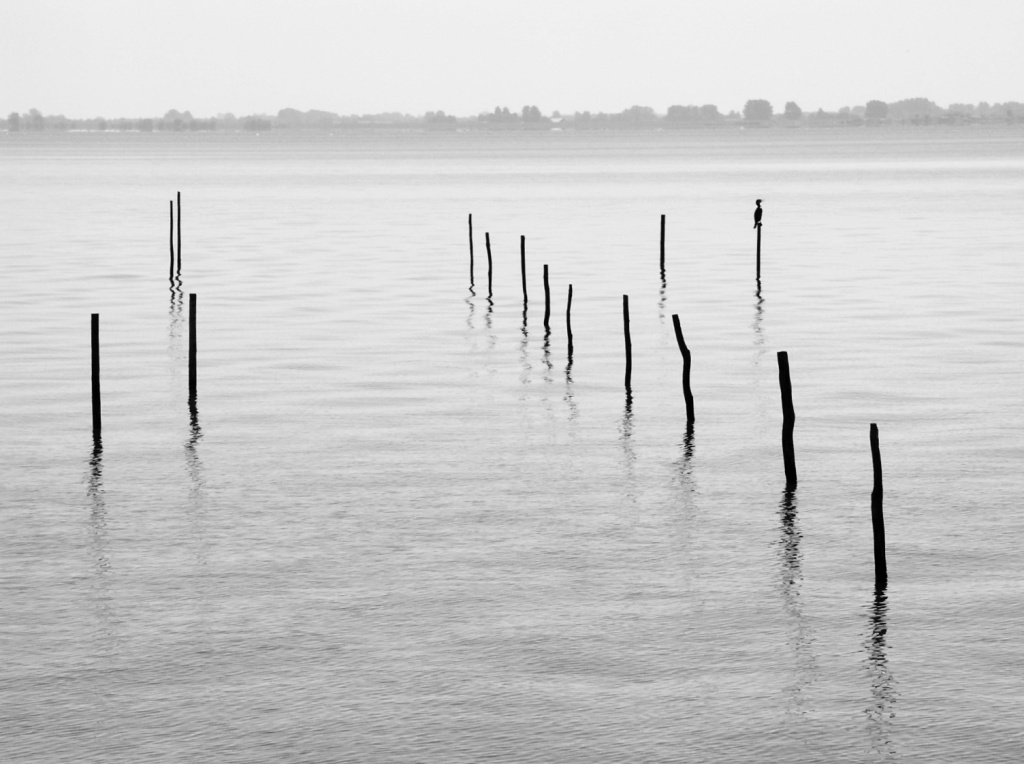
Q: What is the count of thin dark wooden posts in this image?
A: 15